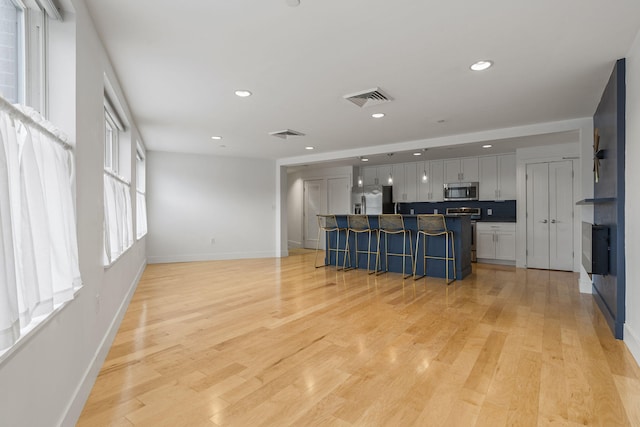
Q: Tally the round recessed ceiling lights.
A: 8